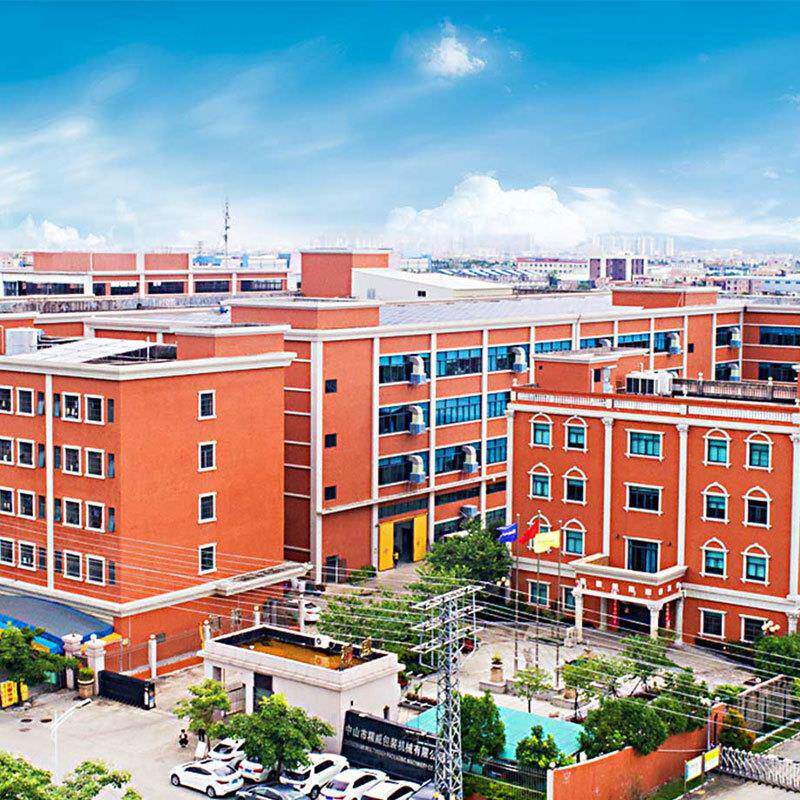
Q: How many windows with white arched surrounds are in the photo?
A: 12